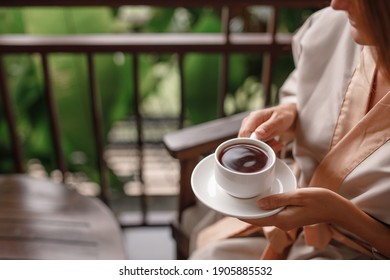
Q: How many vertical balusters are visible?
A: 7